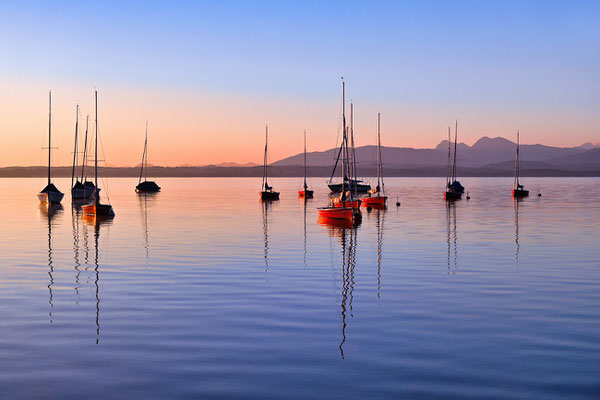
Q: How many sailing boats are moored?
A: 14